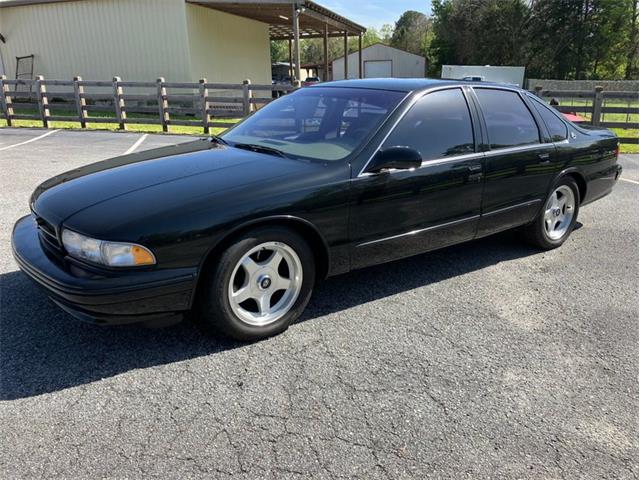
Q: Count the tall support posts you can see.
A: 5